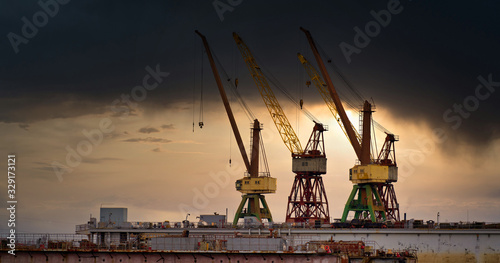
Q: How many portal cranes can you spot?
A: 4